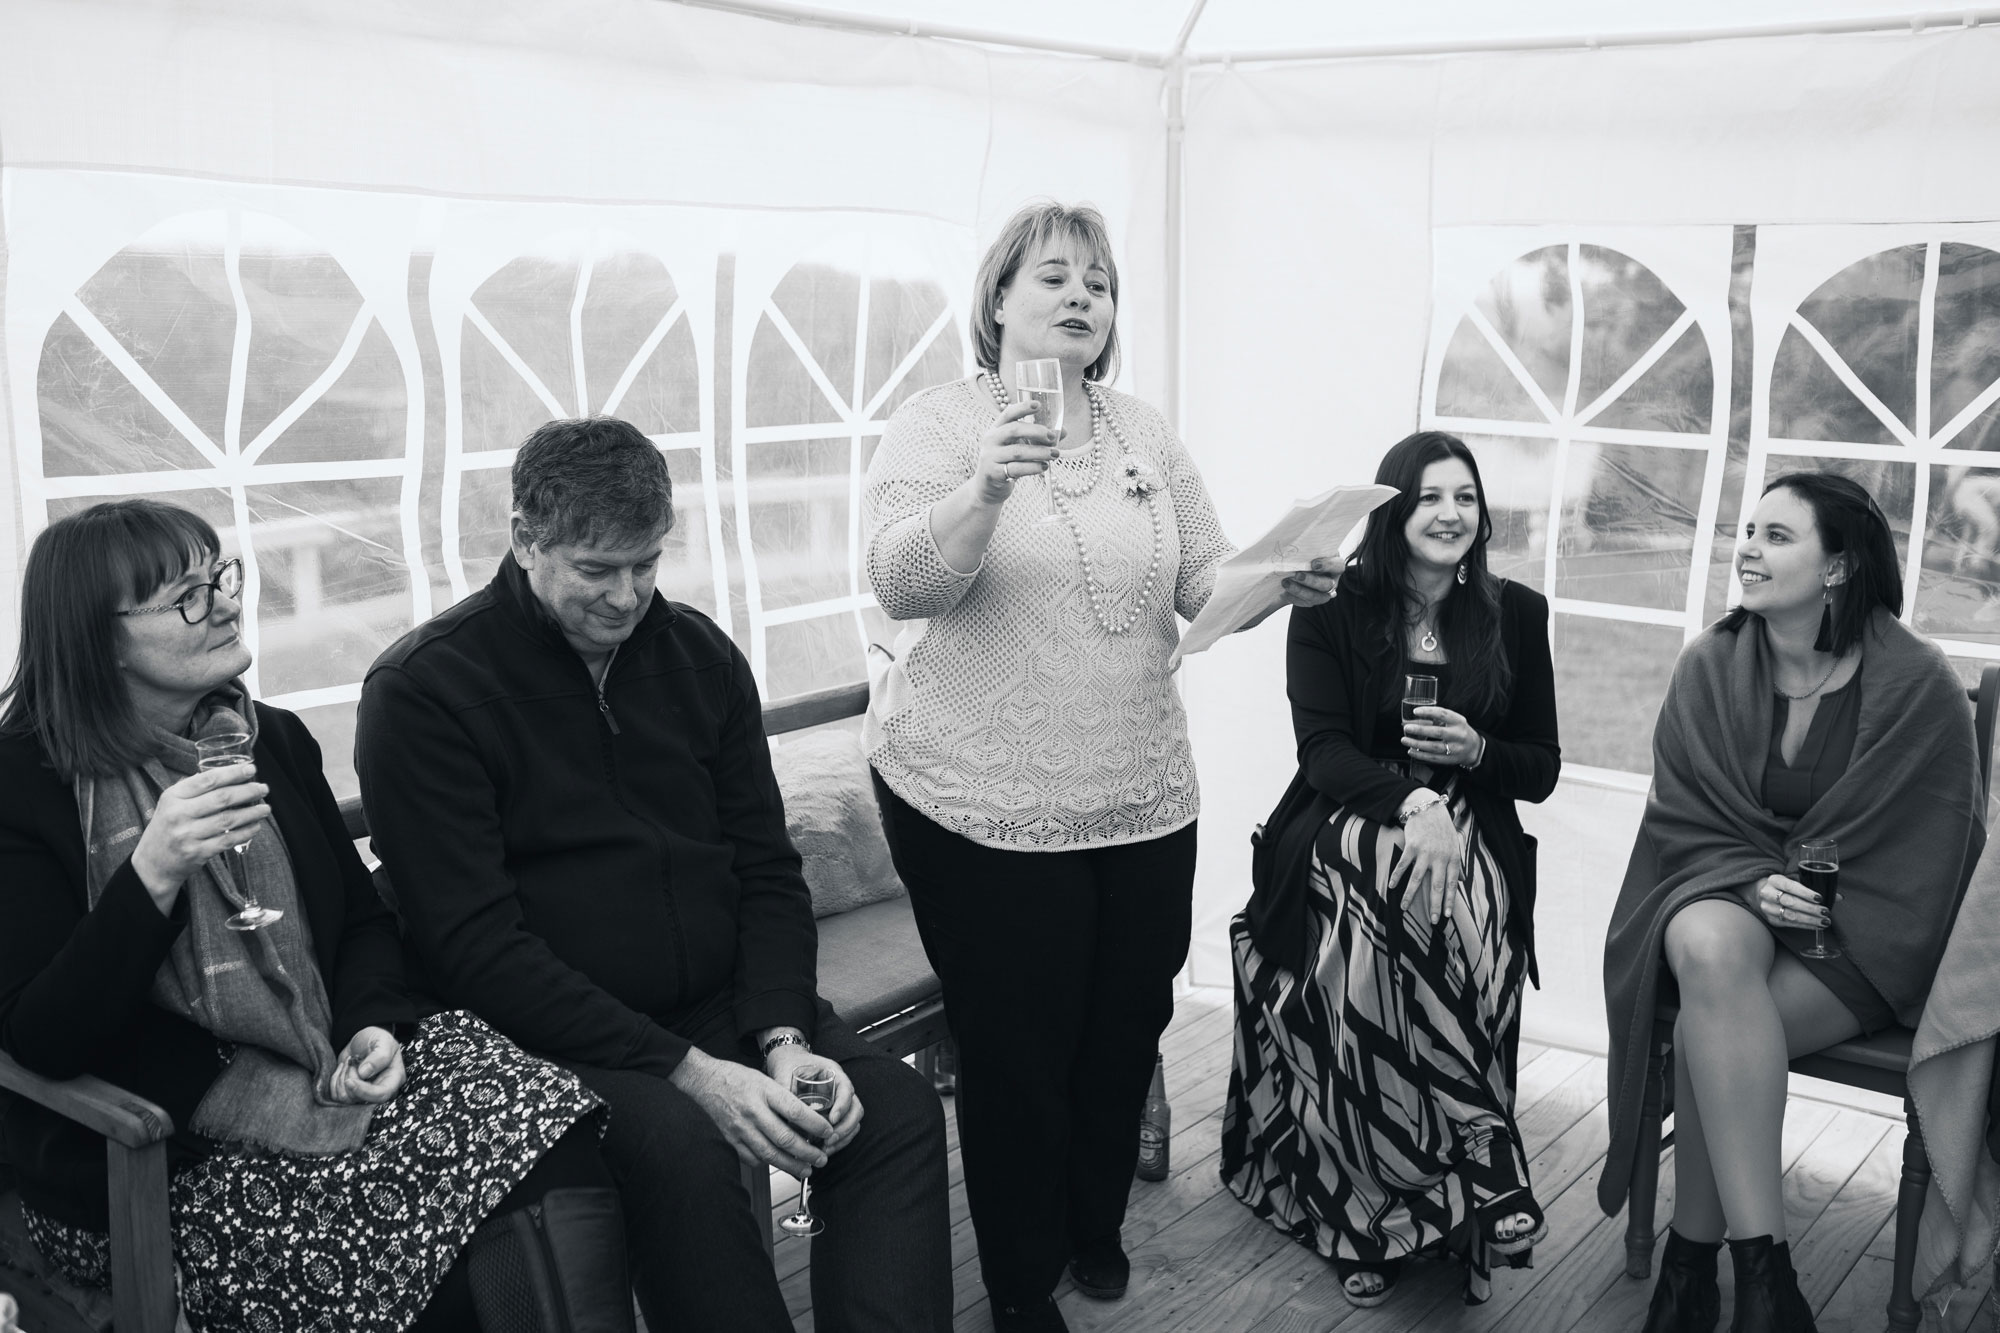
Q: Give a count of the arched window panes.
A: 5